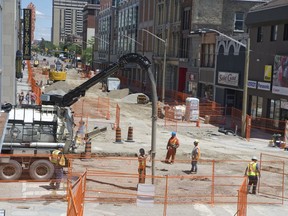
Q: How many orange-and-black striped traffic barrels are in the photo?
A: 3